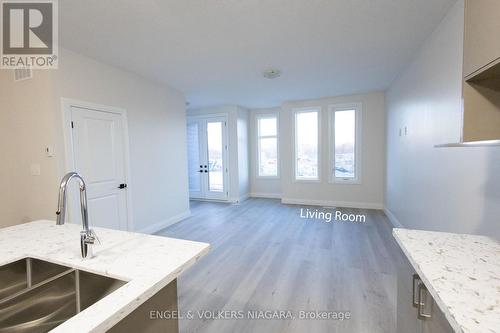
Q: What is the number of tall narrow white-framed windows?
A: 3